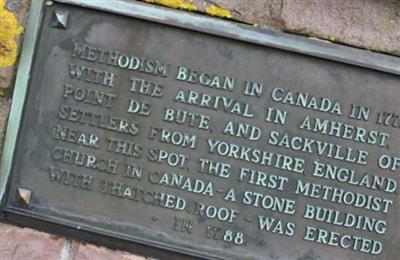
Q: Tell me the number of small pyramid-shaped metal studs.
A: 2